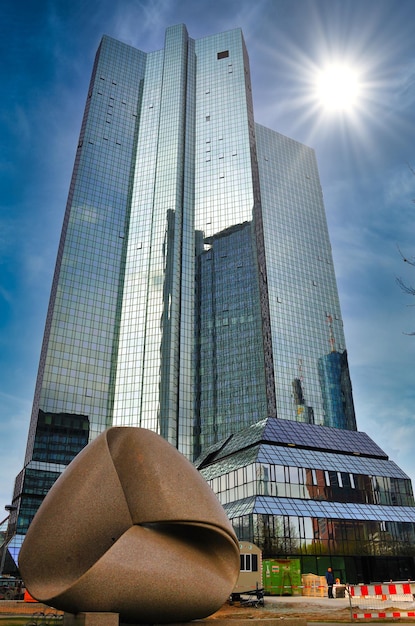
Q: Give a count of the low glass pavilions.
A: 1